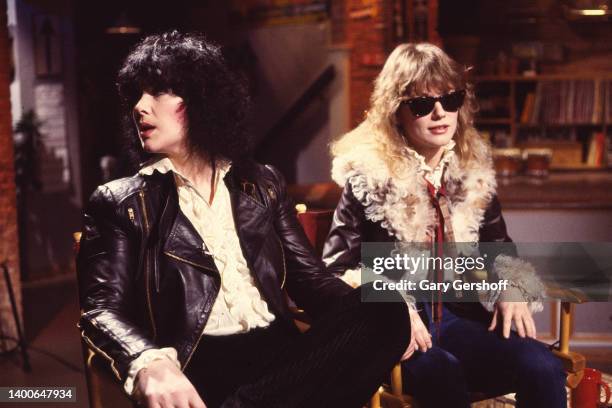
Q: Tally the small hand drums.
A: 2